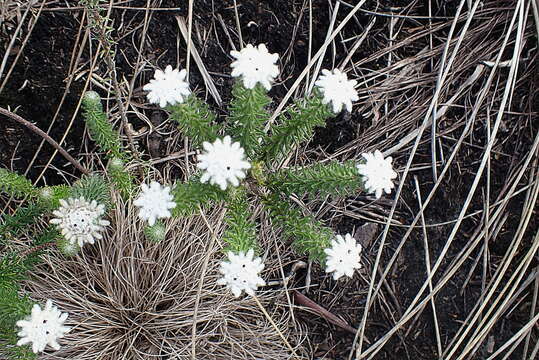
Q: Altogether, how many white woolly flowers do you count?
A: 10